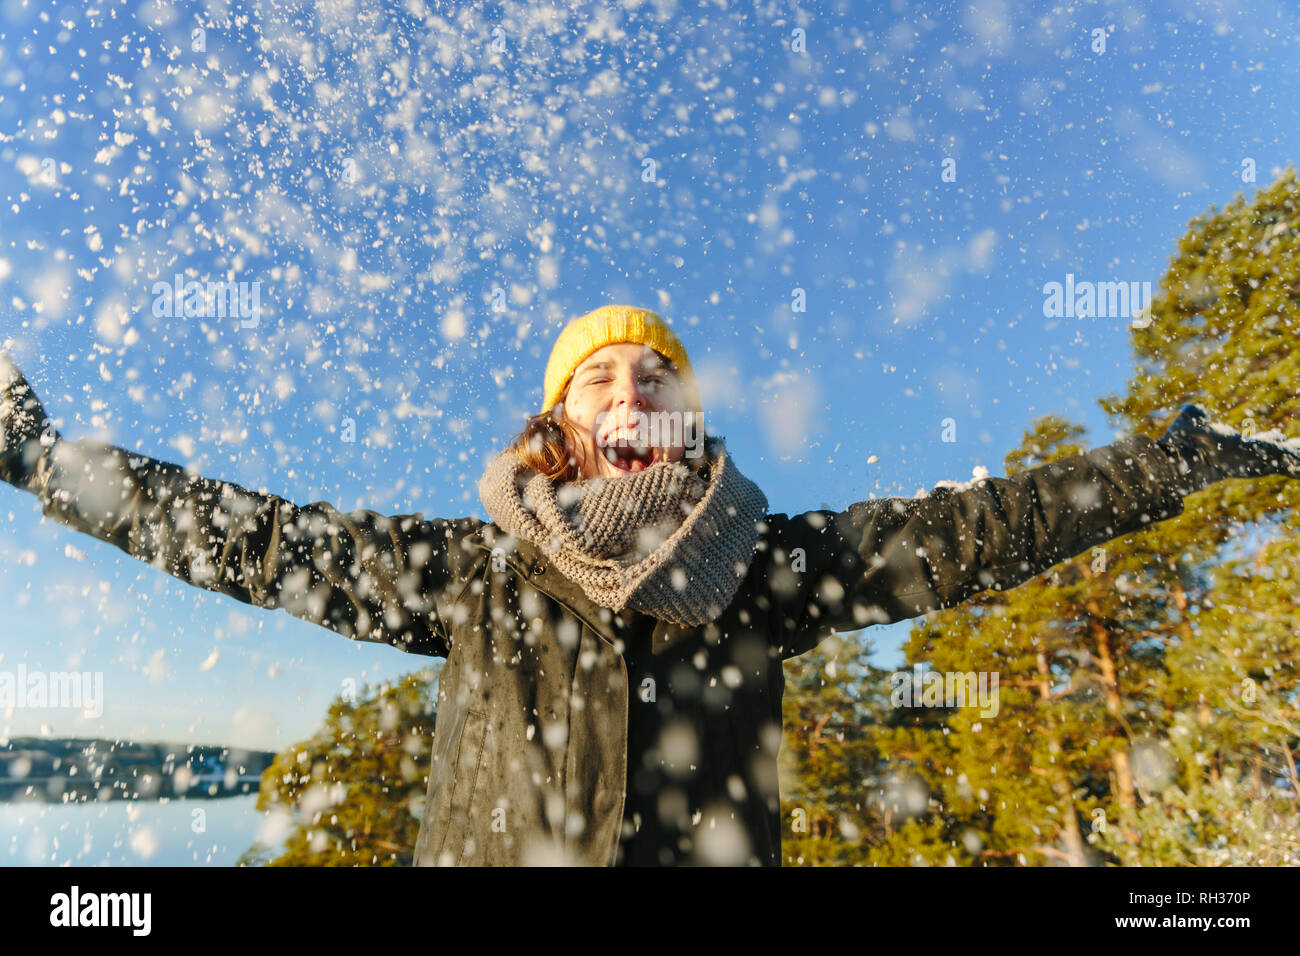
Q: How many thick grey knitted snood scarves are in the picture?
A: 1